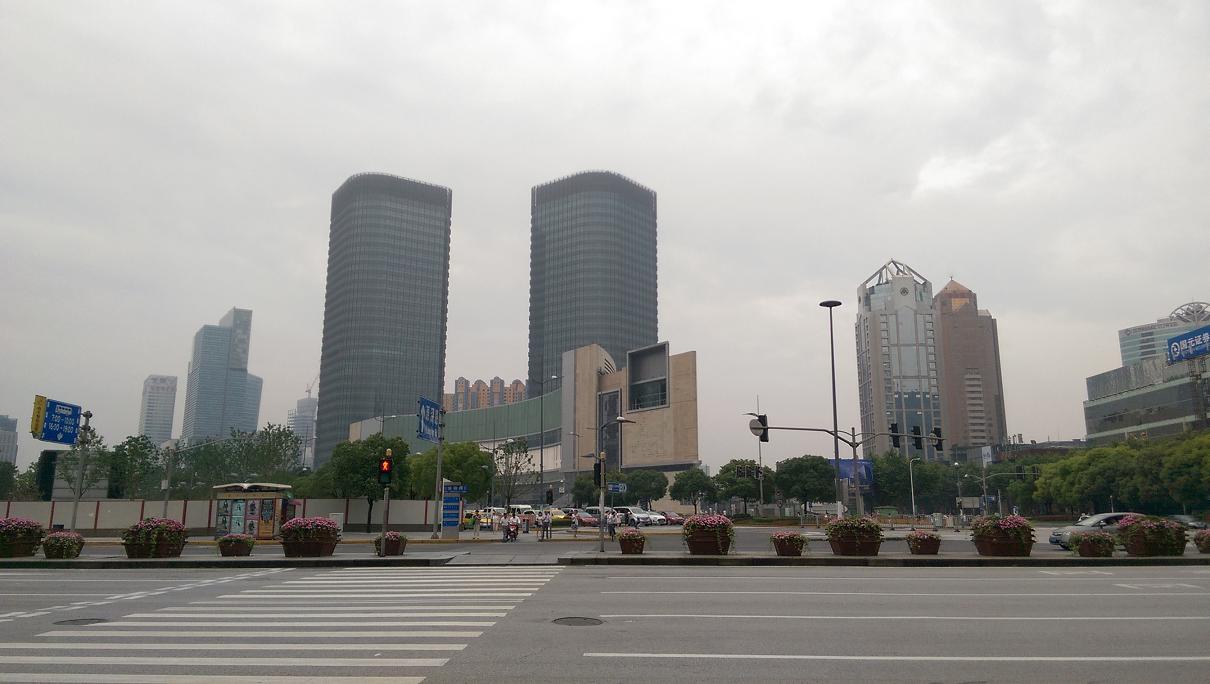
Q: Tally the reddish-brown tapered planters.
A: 15